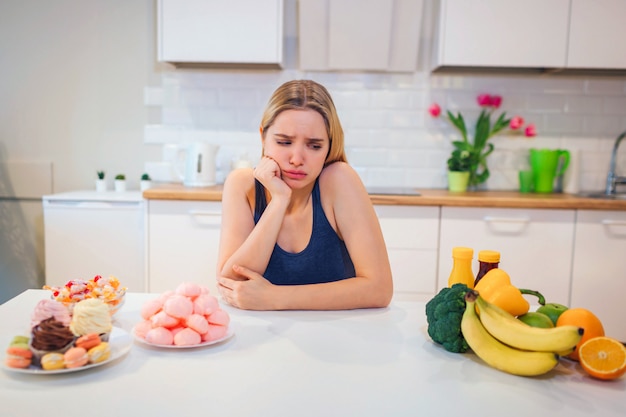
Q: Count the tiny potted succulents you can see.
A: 3